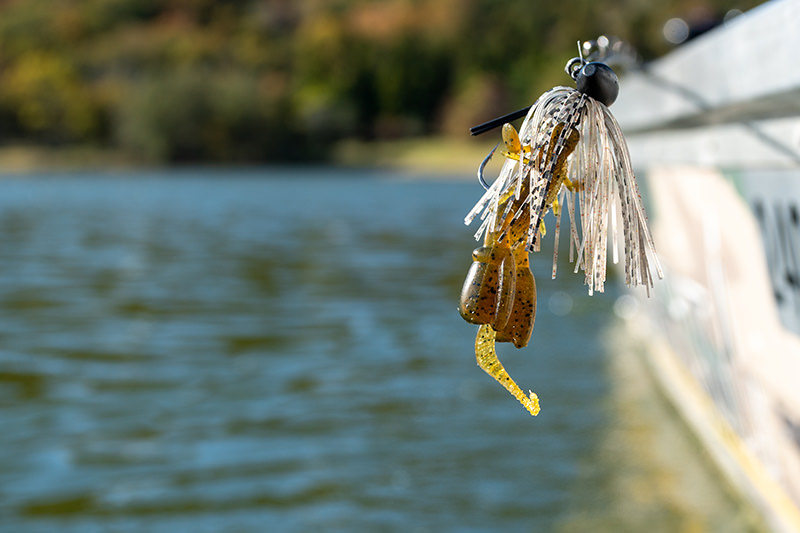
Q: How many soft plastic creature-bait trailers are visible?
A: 1